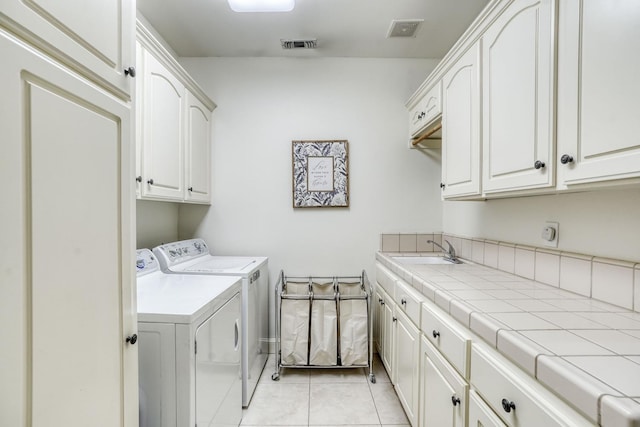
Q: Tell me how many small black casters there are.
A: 2